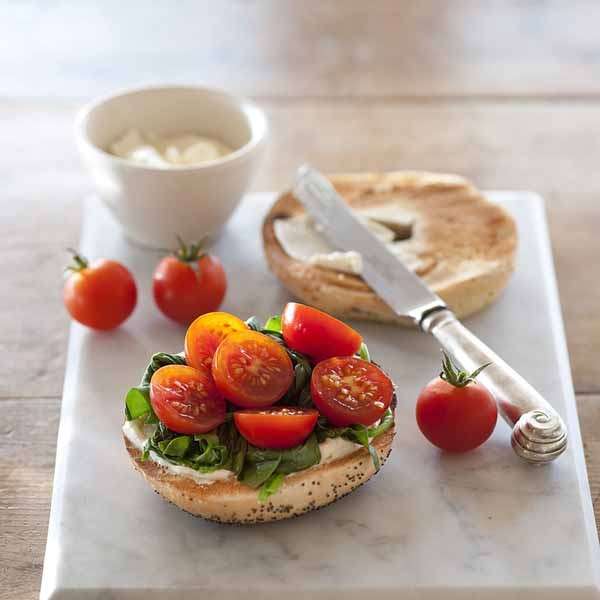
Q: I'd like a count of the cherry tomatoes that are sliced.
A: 6